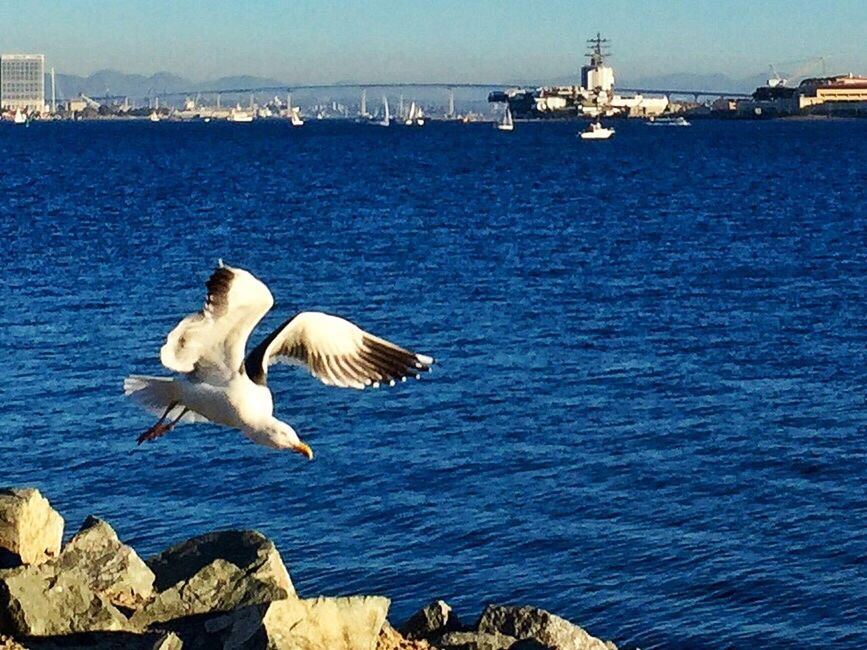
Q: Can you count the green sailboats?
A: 0